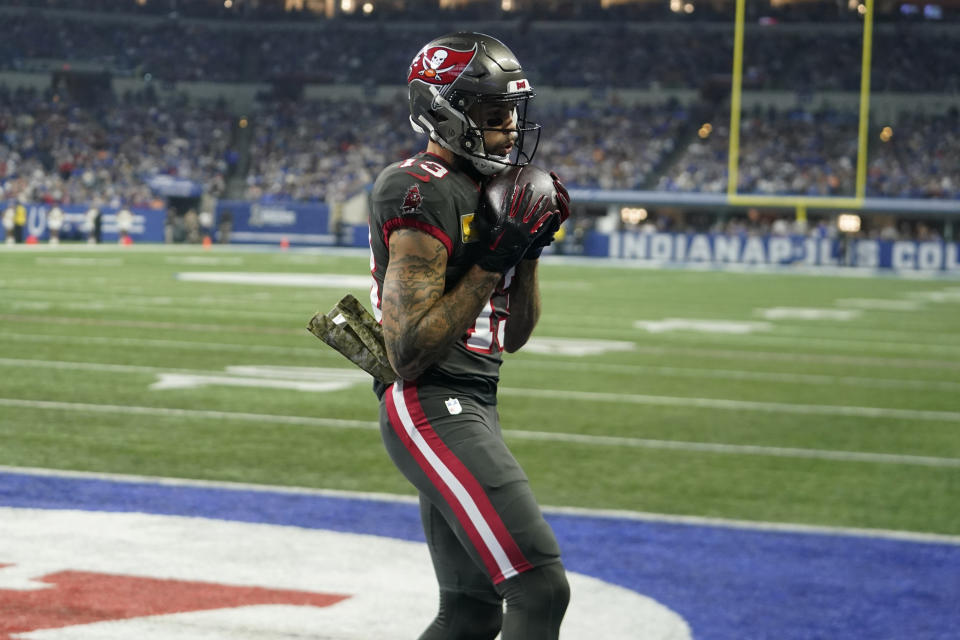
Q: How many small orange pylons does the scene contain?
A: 4